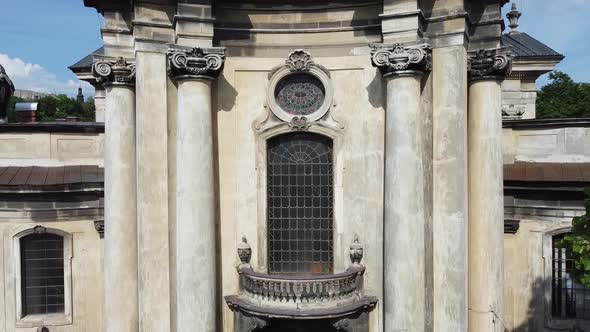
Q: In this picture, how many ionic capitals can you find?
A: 4